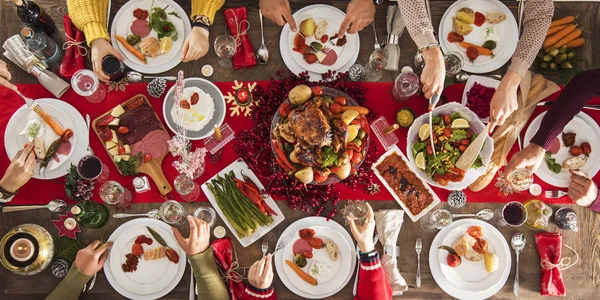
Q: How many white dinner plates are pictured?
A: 8